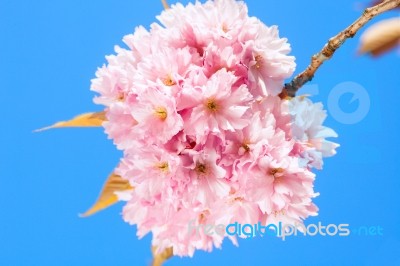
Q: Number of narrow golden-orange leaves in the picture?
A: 3